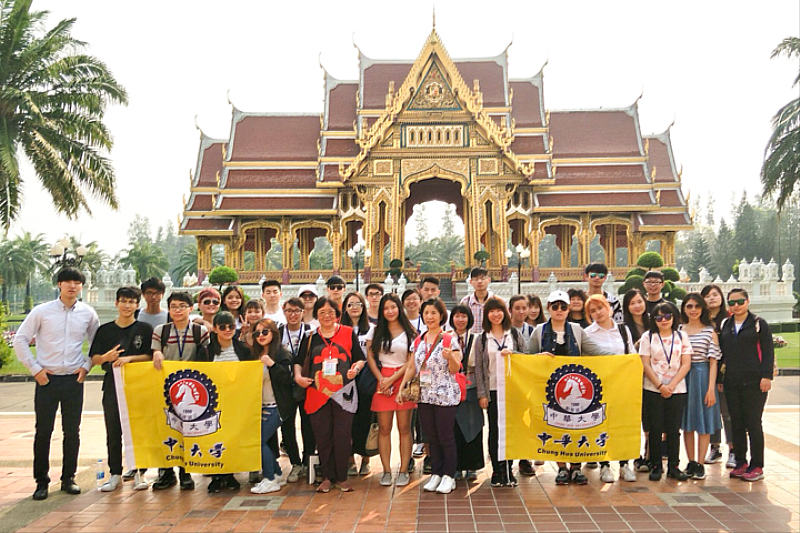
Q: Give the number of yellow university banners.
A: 2